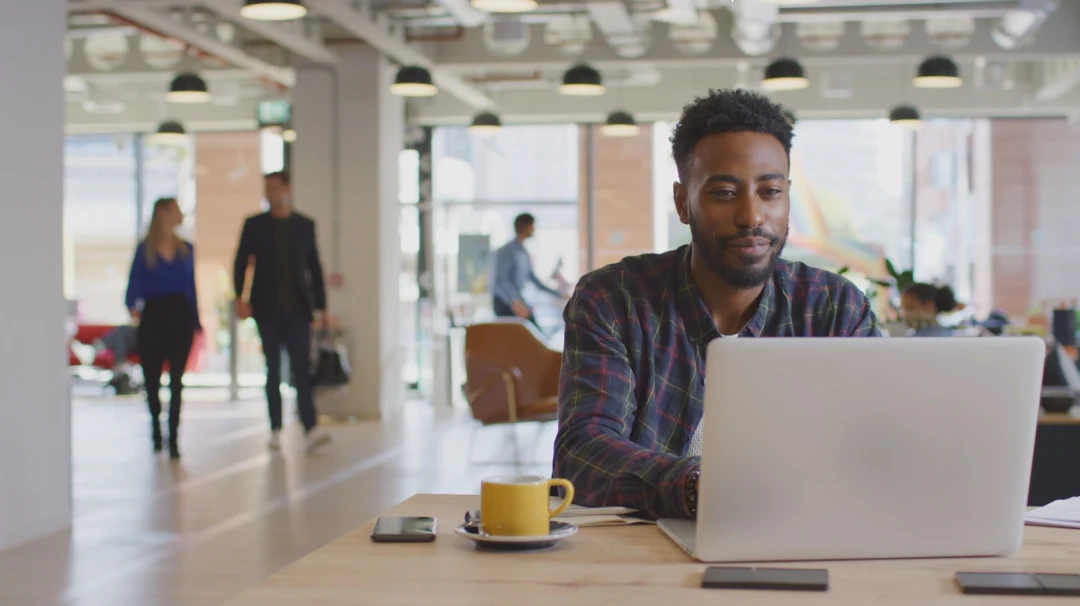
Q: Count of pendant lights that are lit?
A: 11